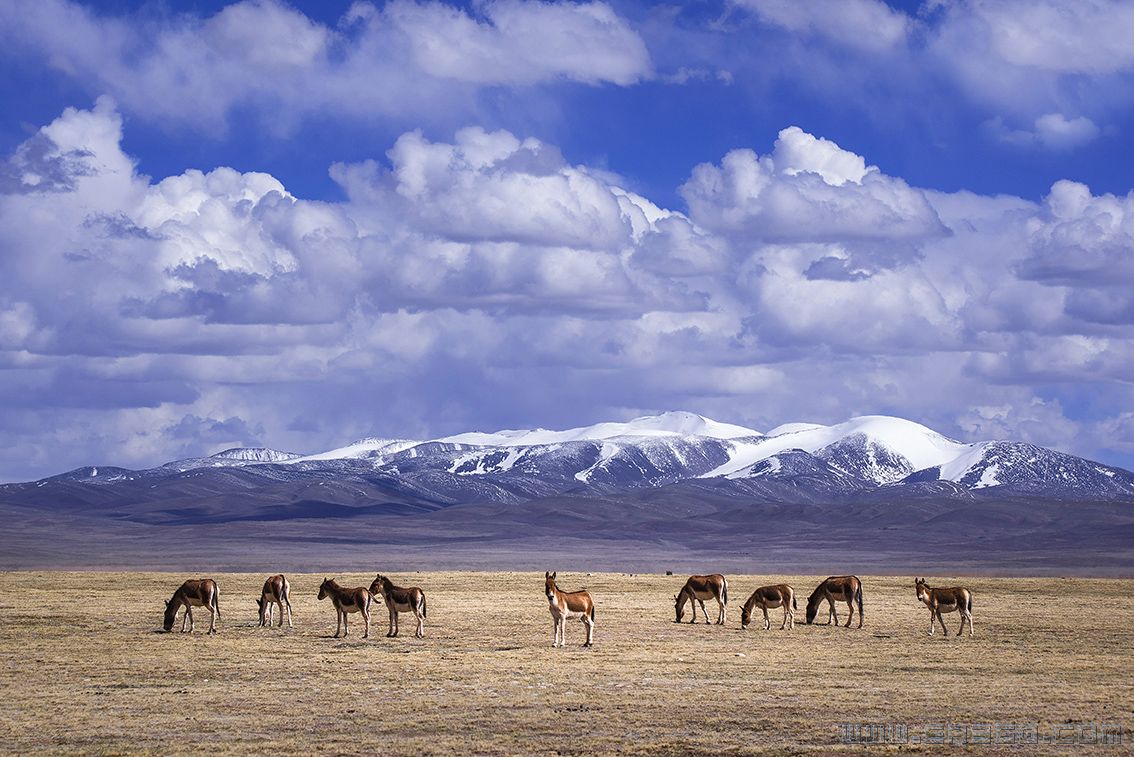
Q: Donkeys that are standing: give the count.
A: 9